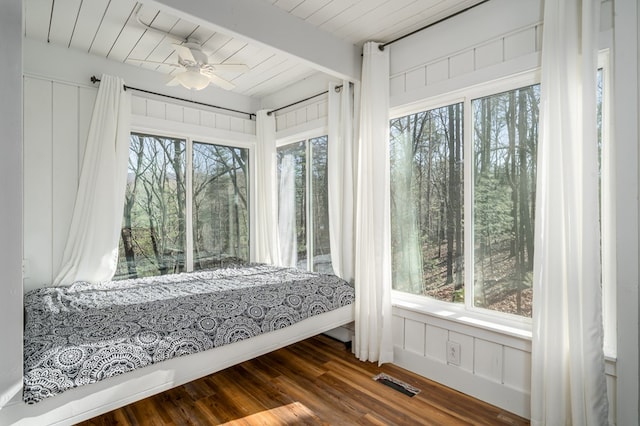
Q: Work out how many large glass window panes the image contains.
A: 6